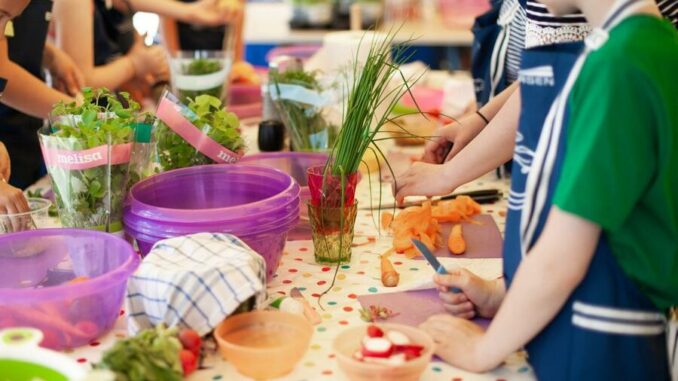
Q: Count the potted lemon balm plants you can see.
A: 2